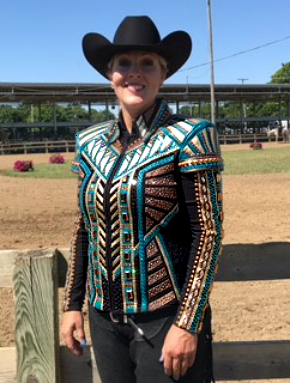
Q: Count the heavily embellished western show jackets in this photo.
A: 1